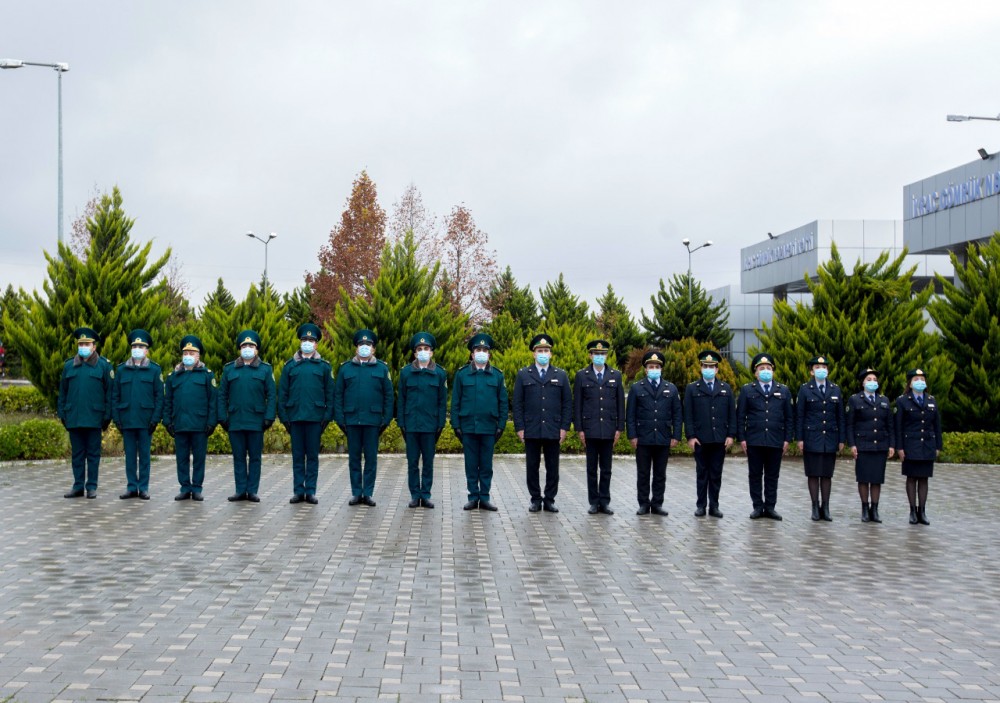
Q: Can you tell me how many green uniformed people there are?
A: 8